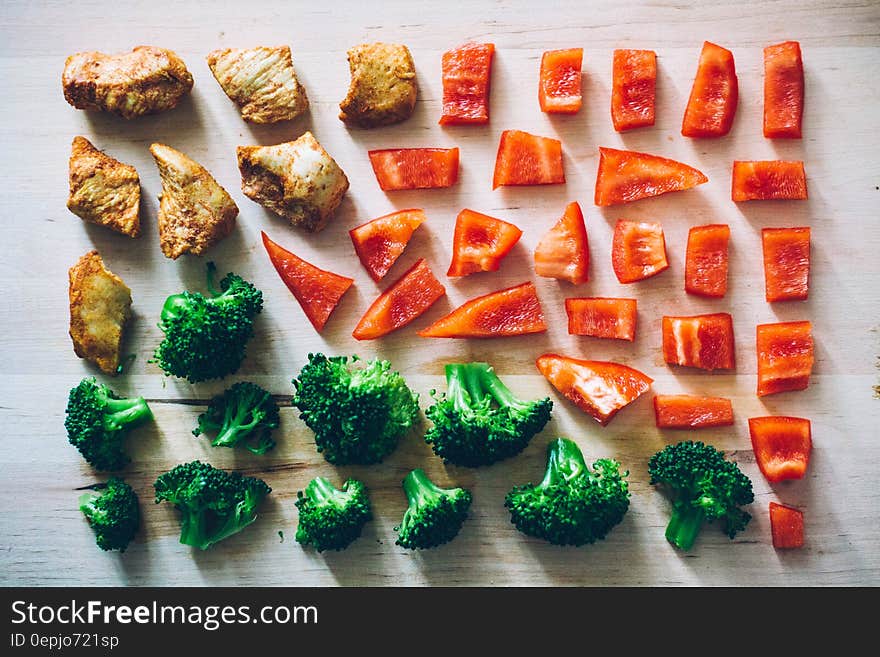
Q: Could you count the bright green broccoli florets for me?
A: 11